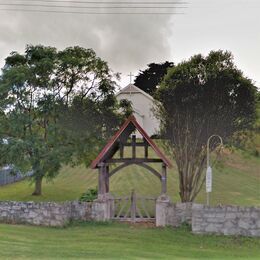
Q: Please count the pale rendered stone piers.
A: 2